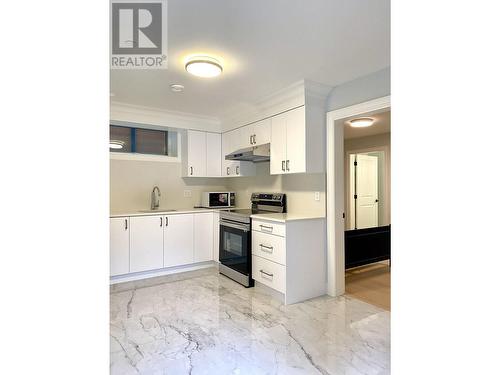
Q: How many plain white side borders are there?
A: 2